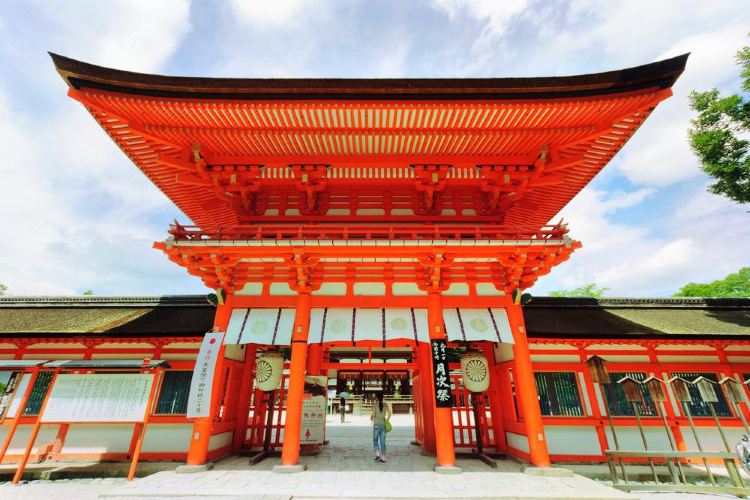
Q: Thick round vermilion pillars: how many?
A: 4